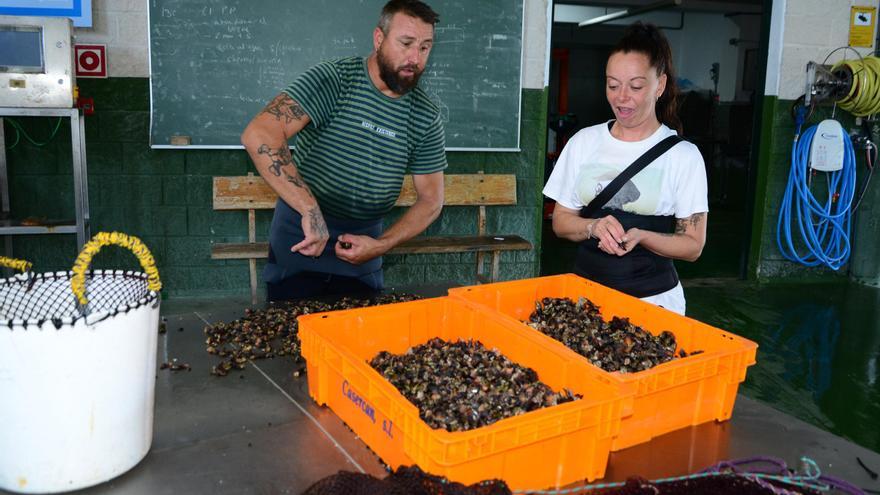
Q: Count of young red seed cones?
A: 0